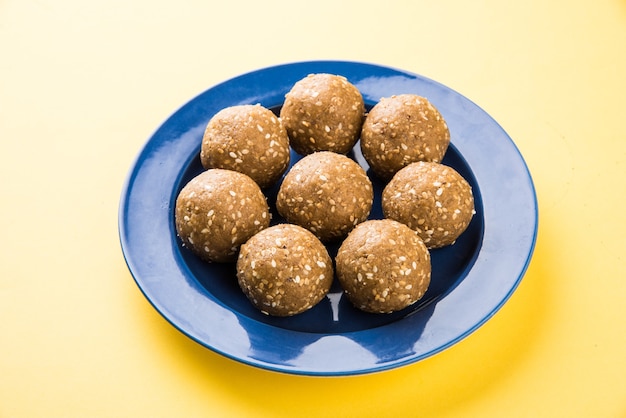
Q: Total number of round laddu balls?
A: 8